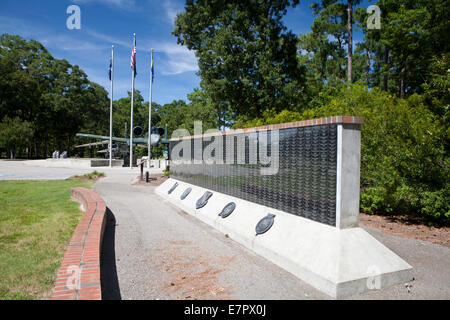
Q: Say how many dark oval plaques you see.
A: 5